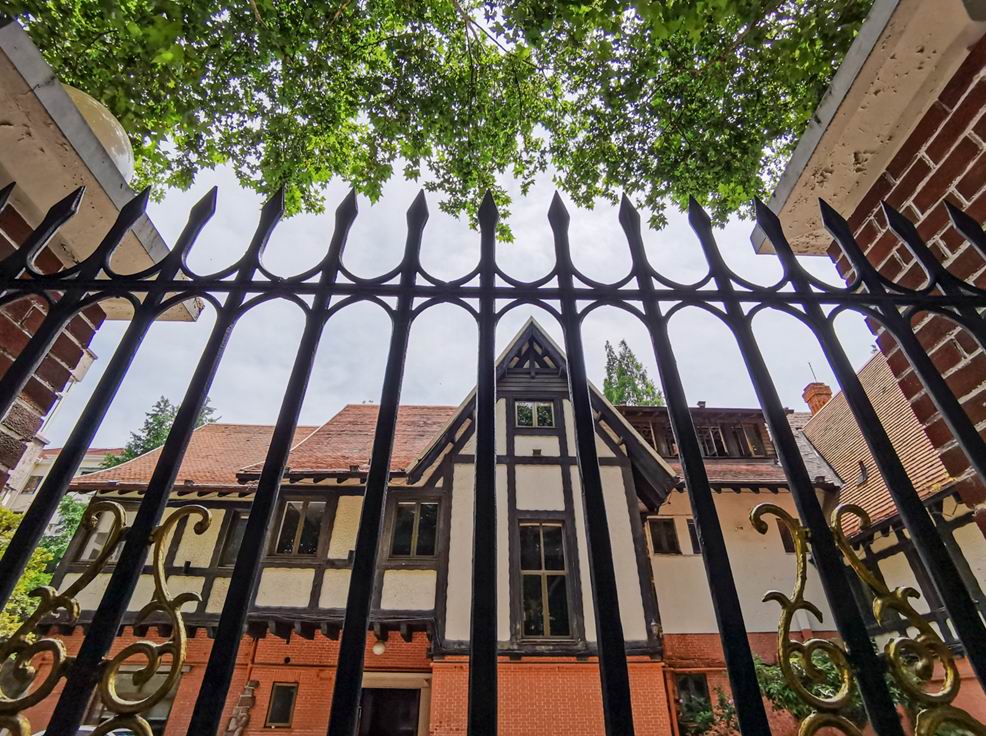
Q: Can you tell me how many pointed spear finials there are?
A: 15